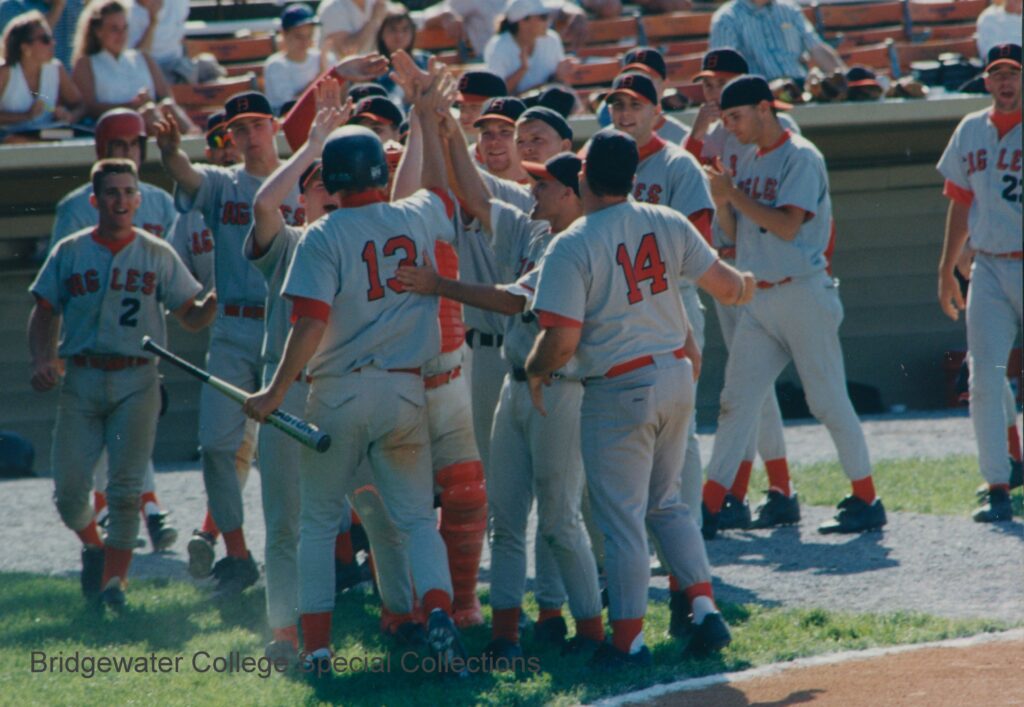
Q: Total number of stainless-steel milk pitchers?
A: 0